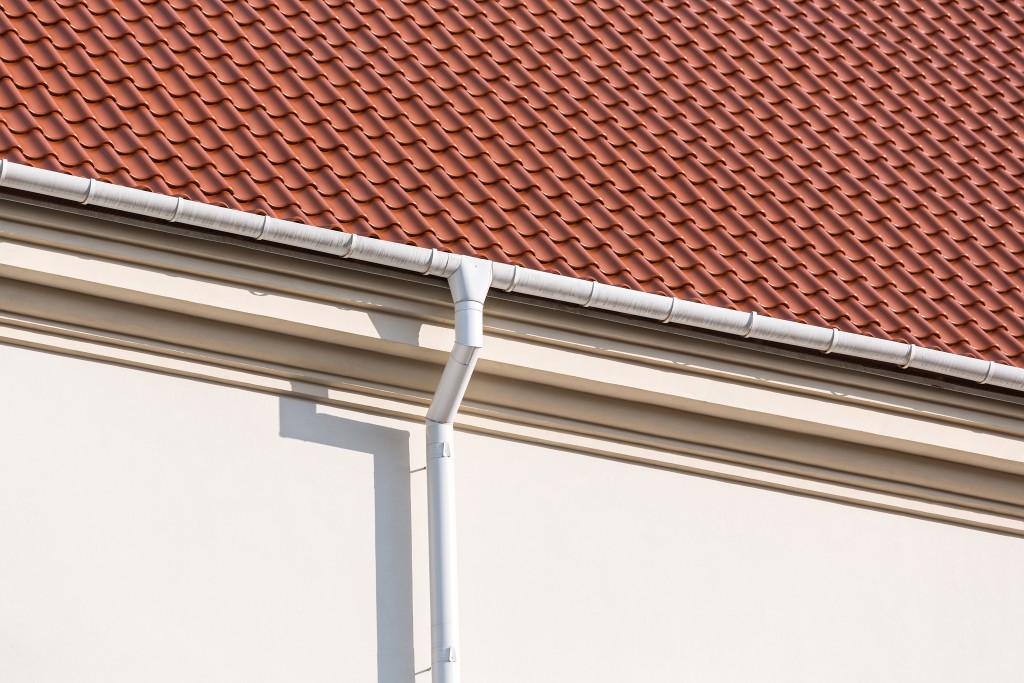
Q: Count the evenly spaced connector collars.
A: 13